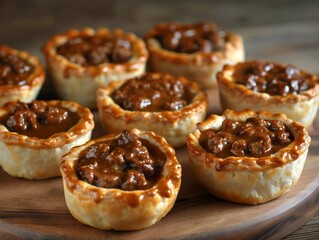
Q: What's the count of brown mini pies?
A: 8